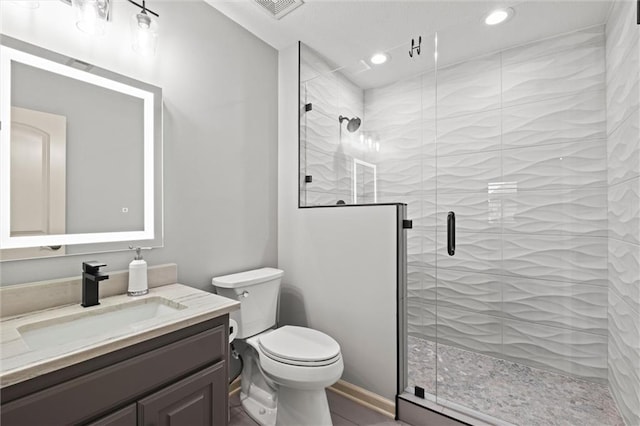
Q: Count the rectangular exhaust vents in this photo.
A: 1